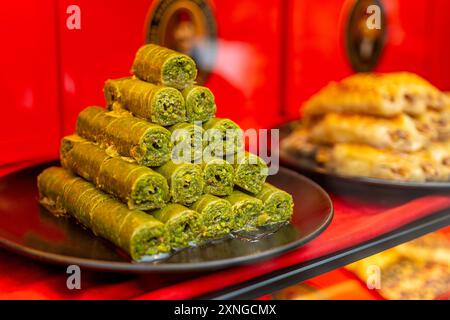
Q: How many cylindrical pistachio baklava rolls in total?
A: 15